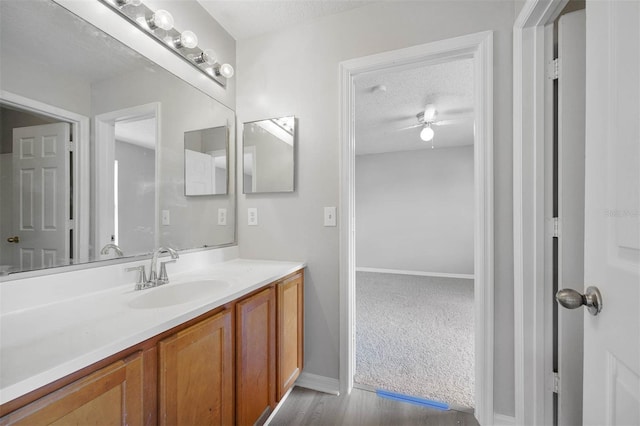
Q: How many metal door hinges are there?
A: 3